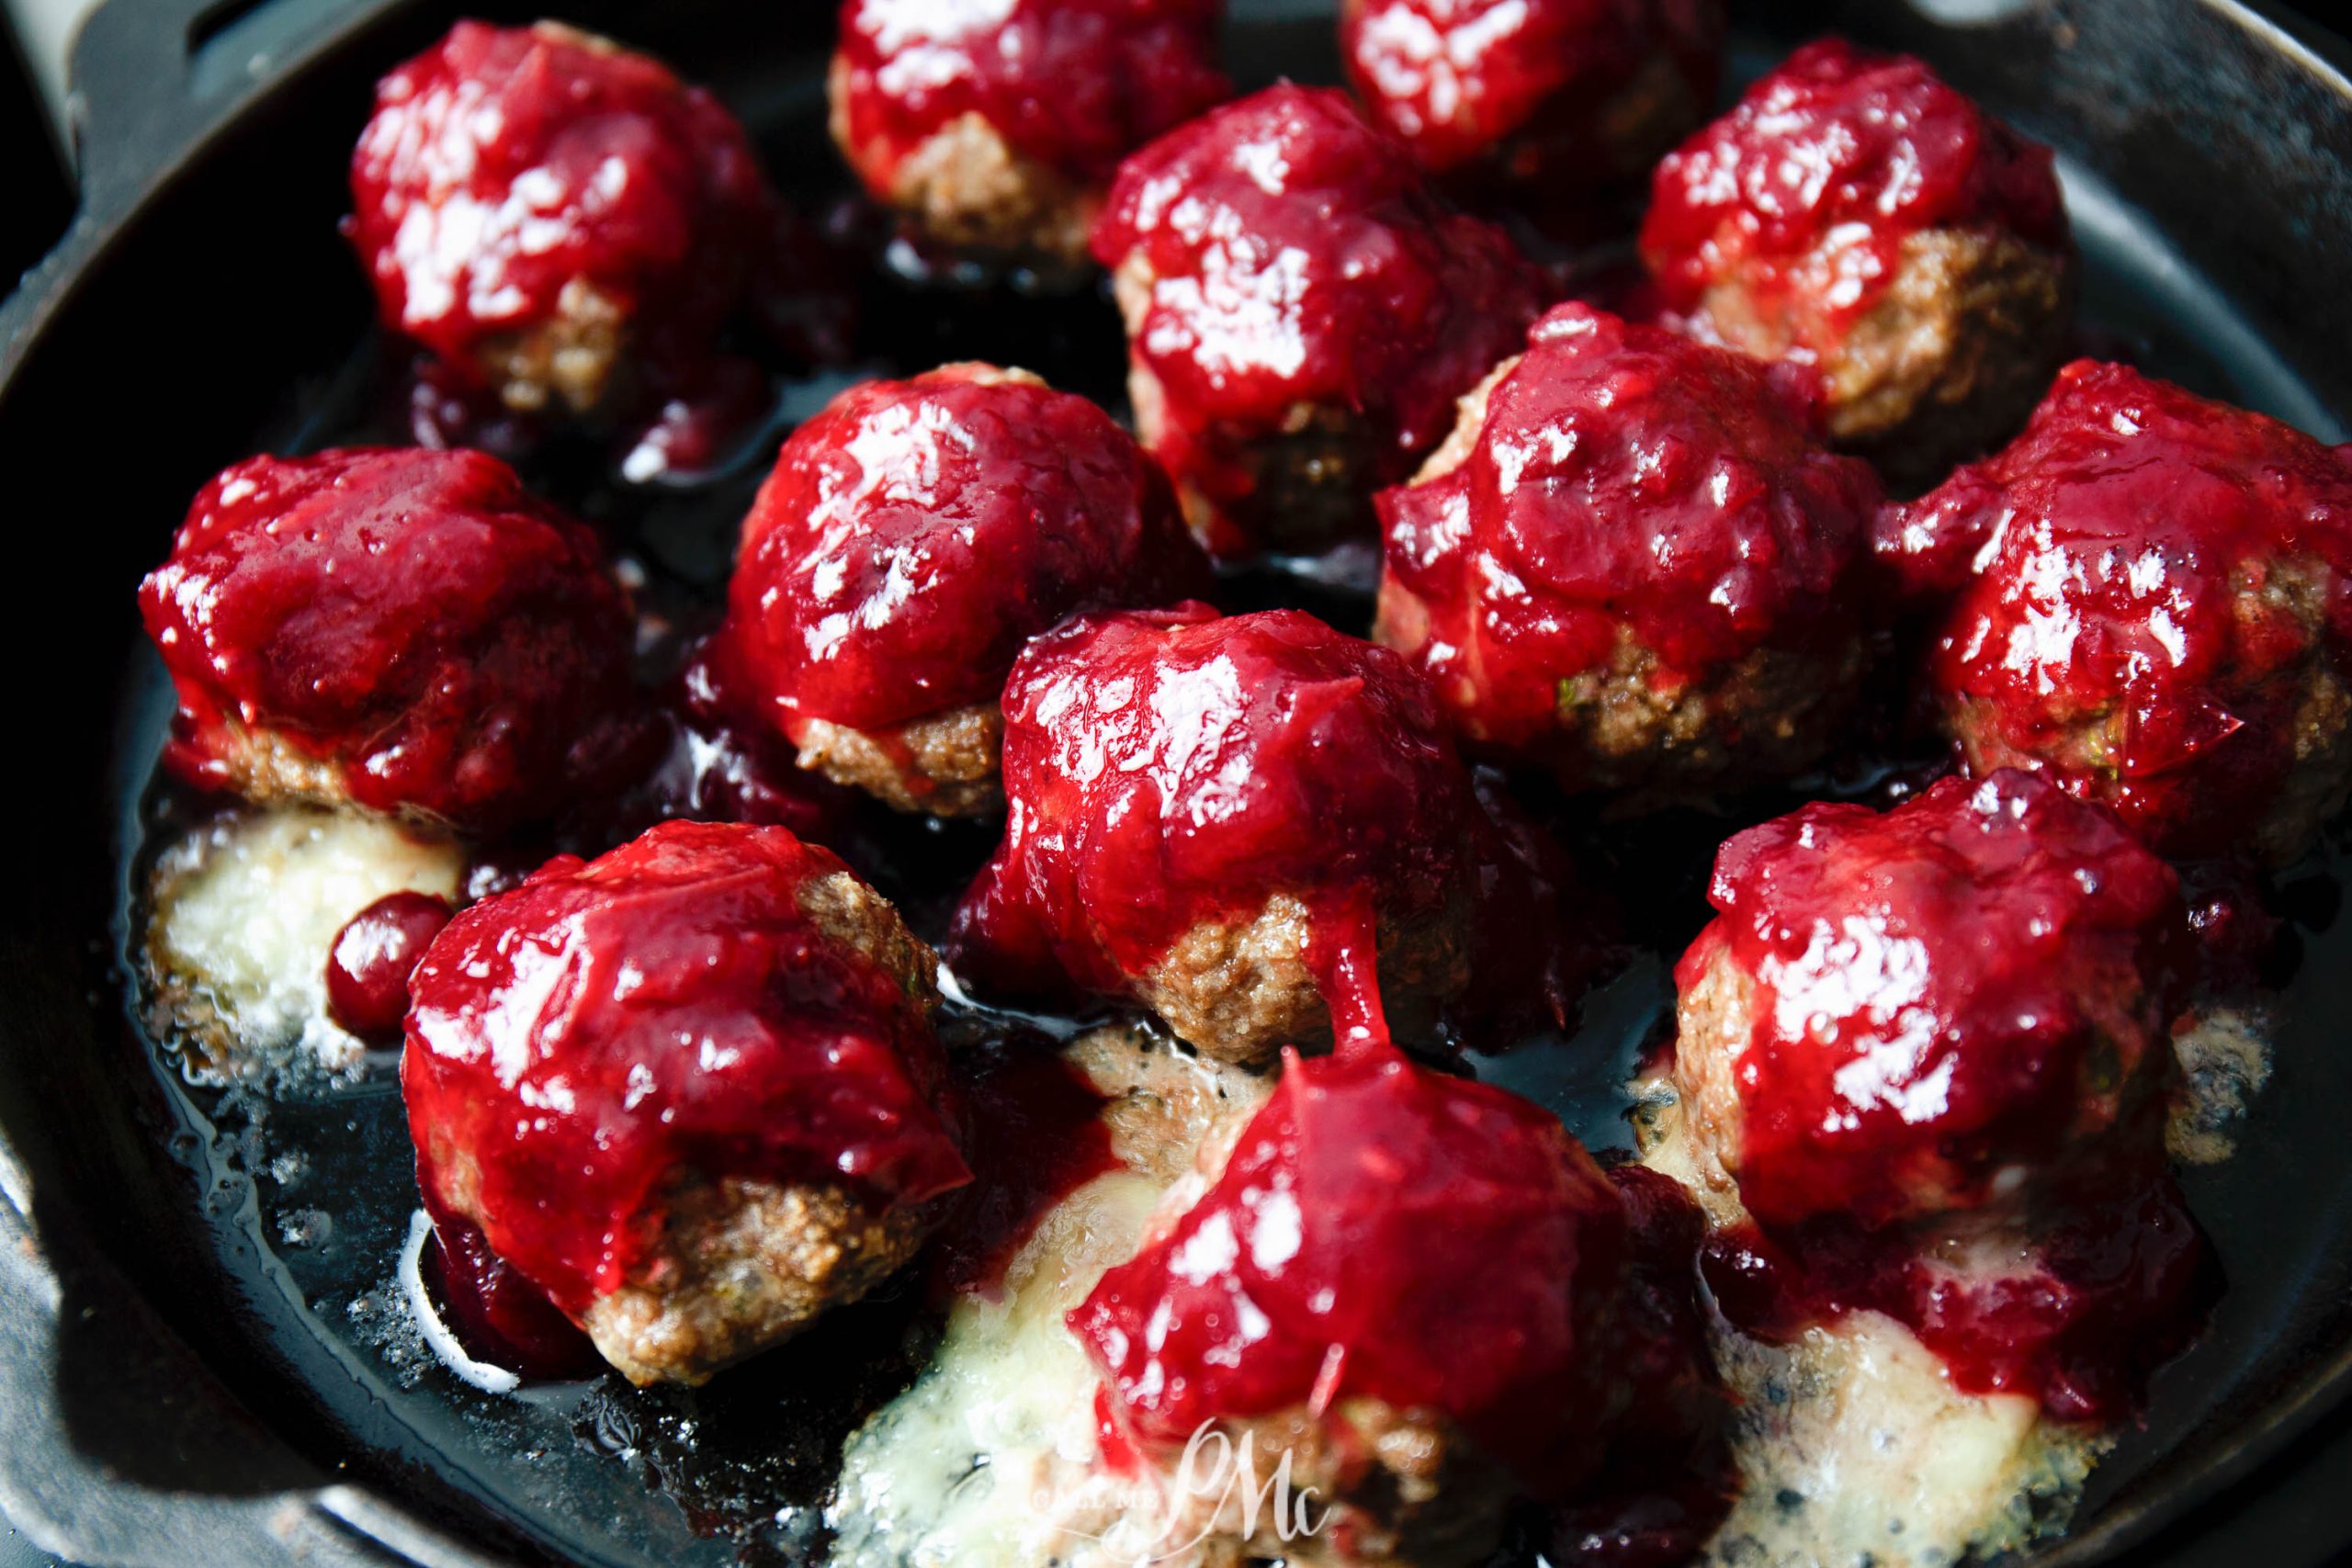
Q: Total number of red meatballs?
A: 13